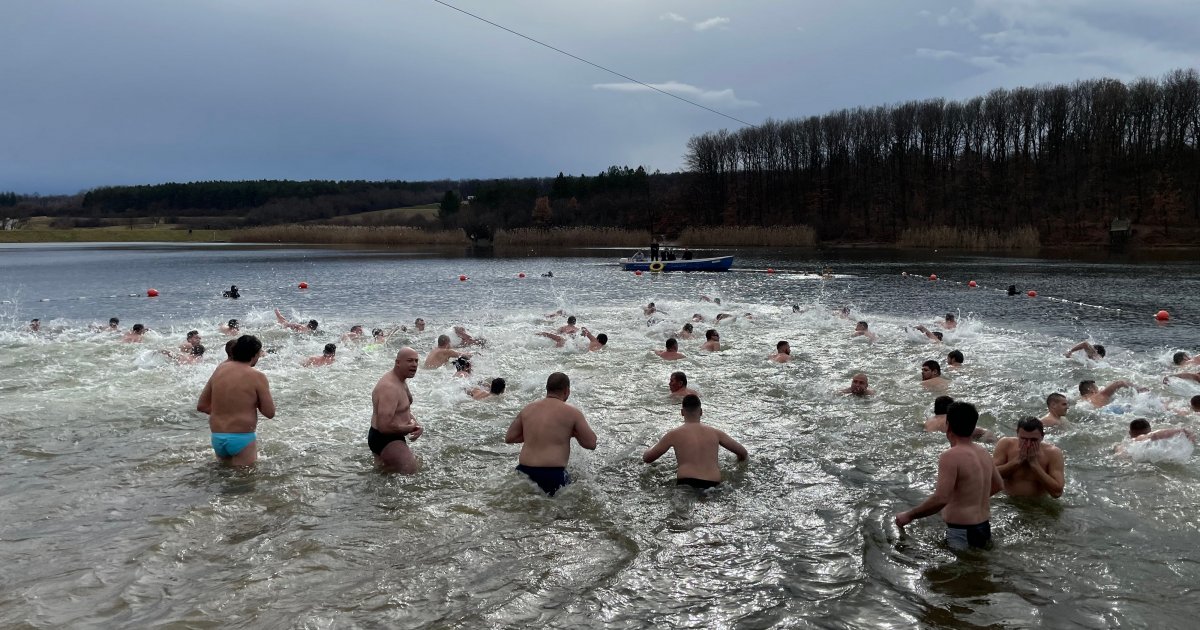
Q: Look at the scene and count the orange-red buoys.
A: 10